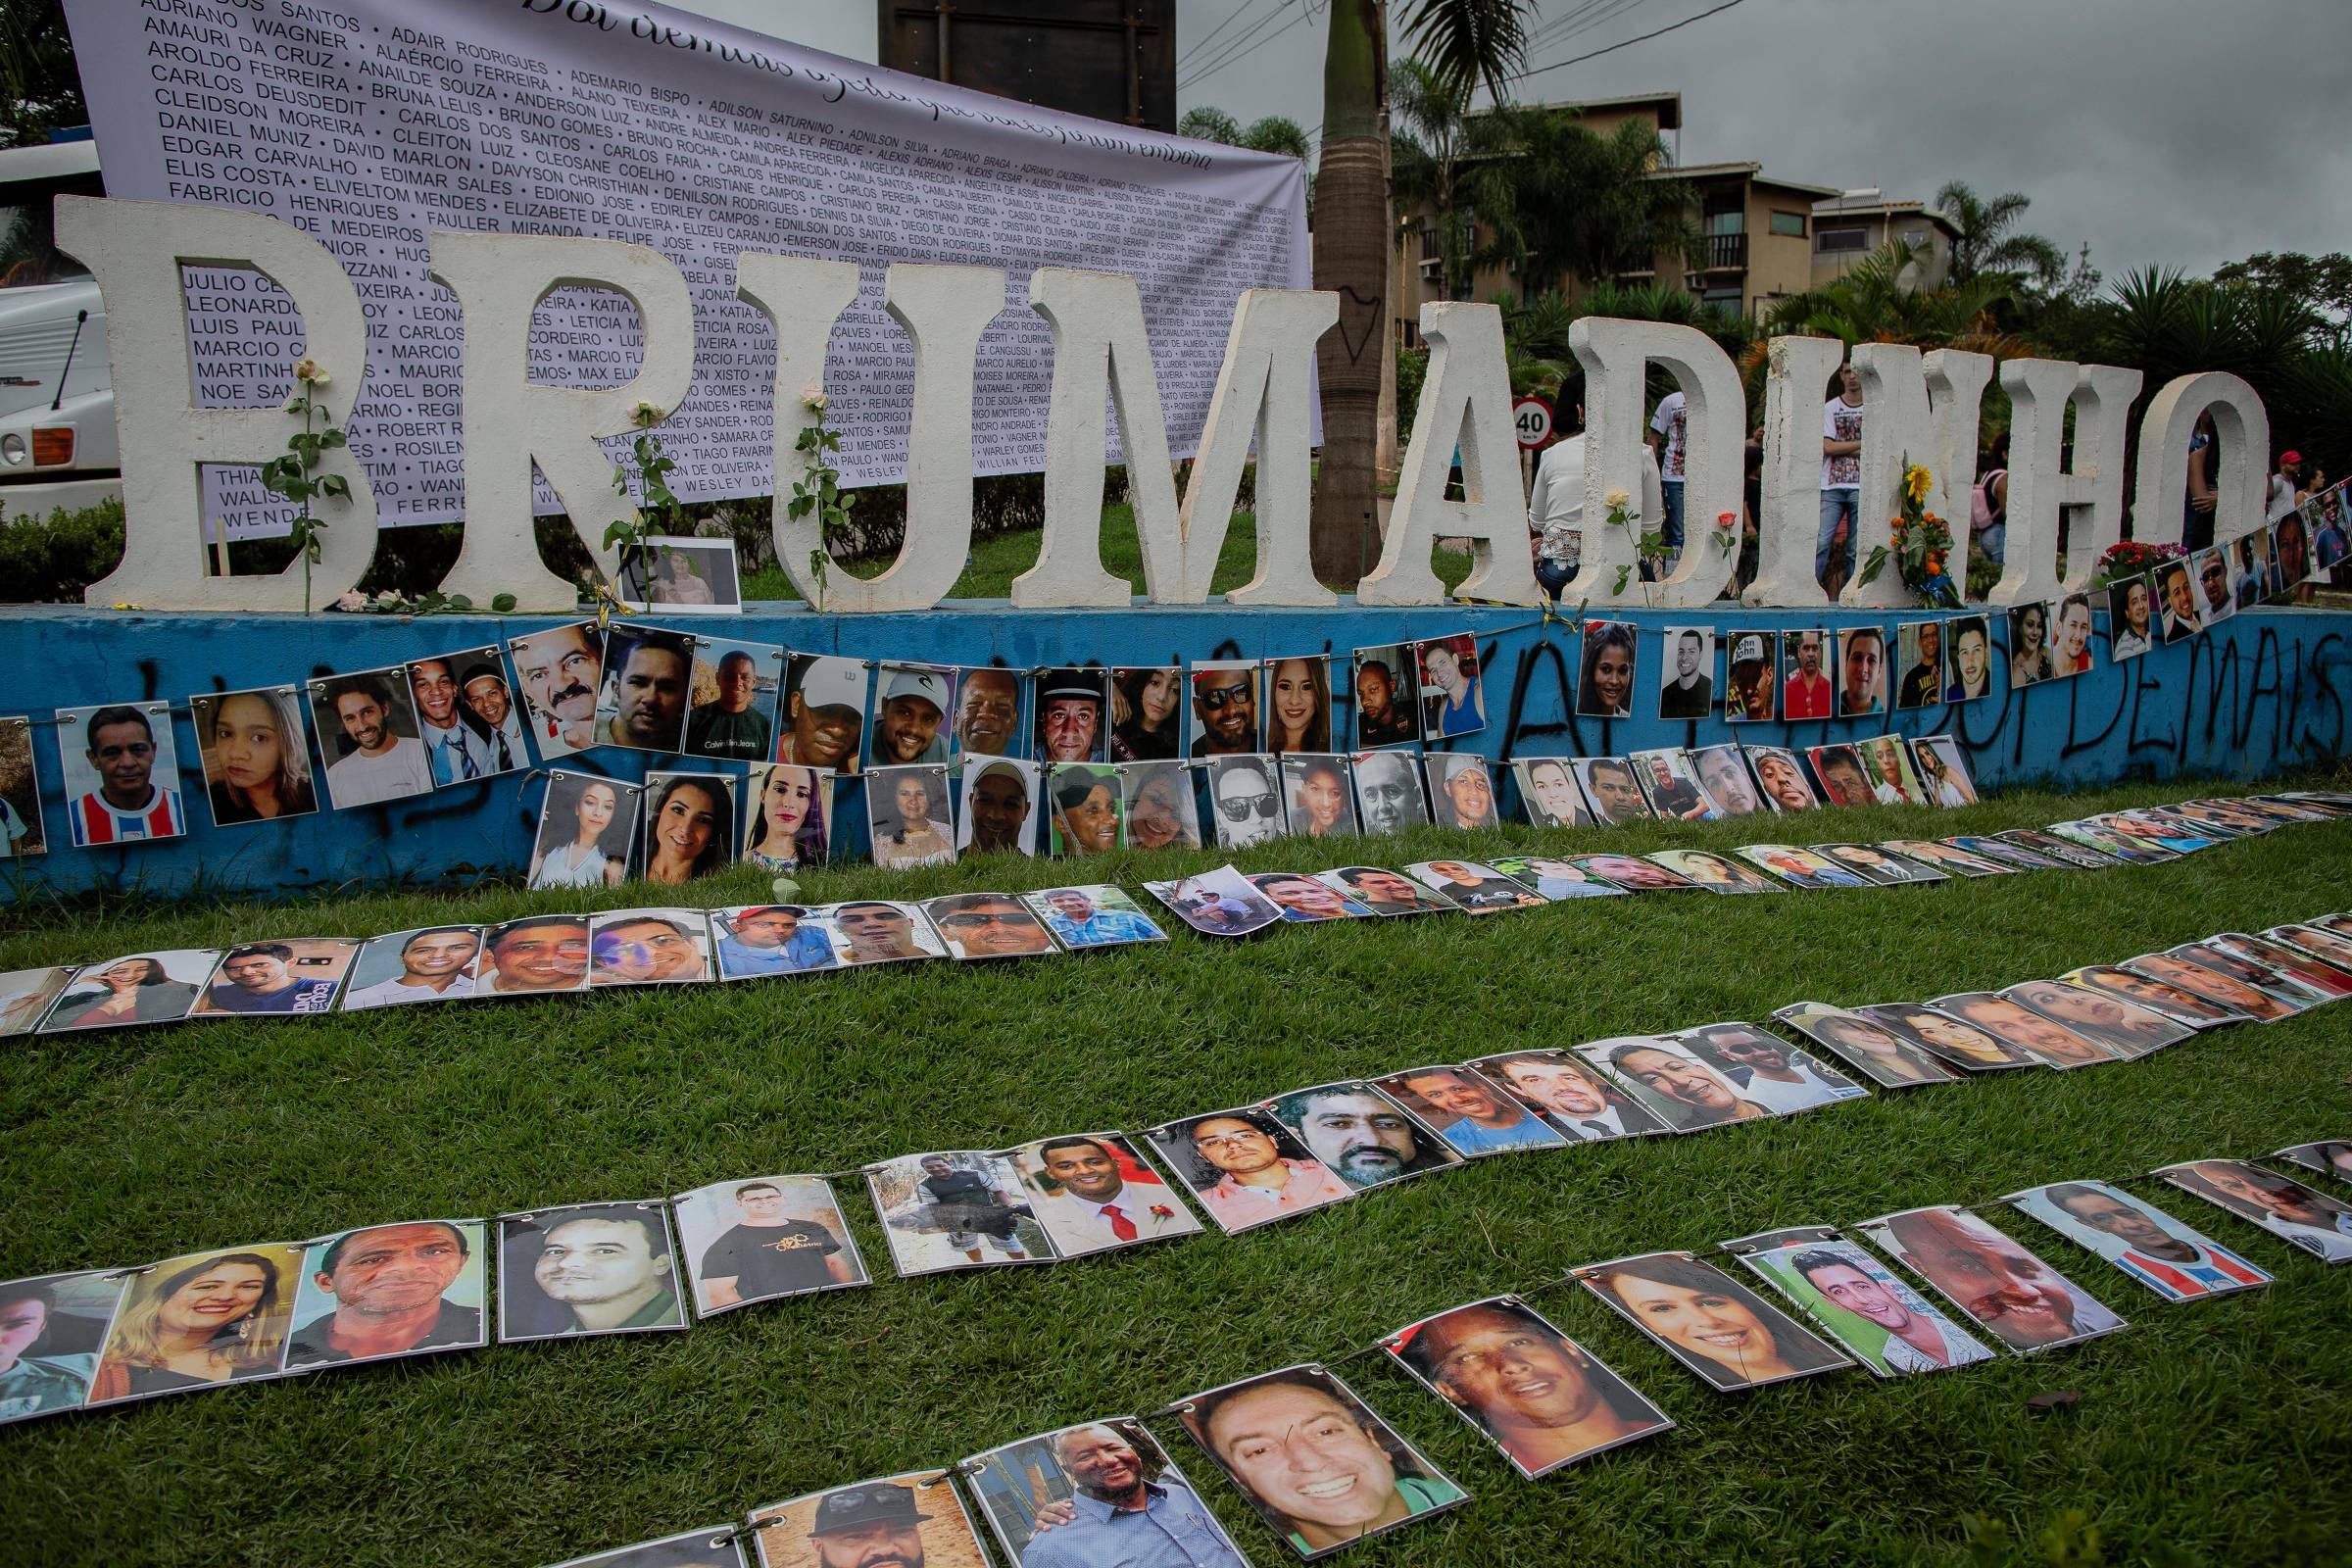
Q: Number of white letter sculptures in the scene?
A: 10